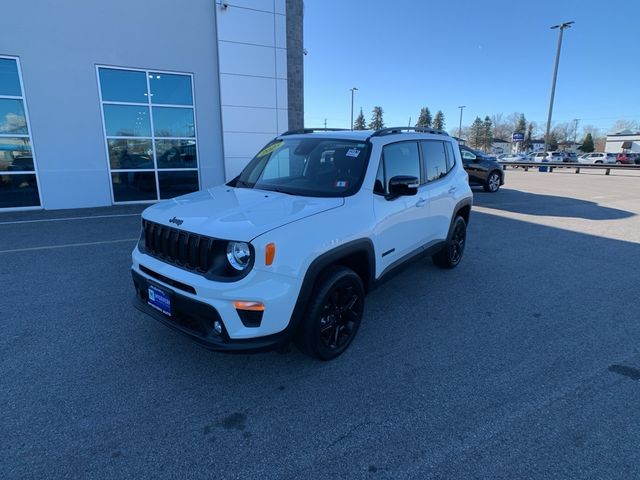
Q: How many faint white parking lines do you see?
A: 2